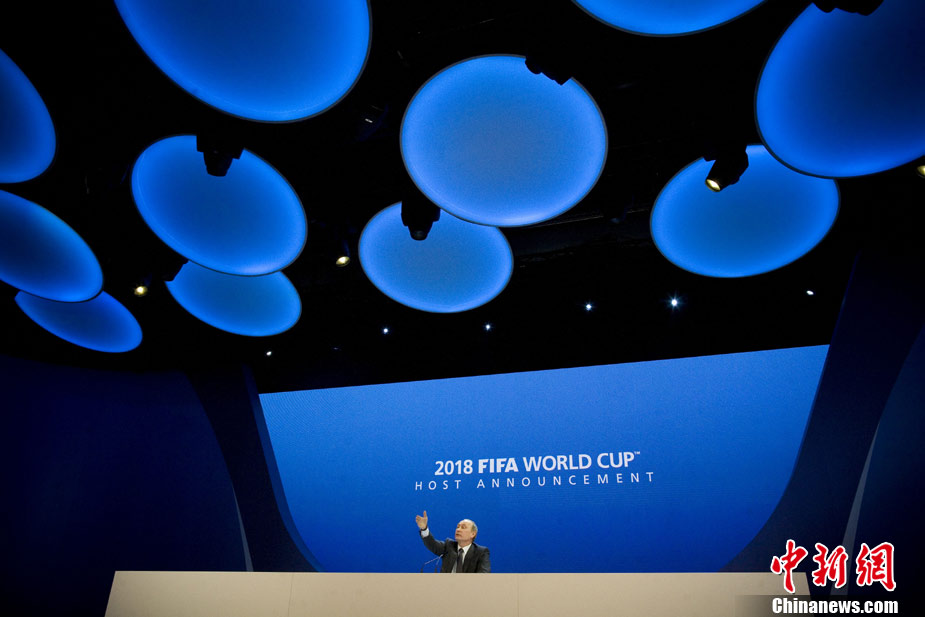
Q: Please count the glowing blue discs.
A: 11